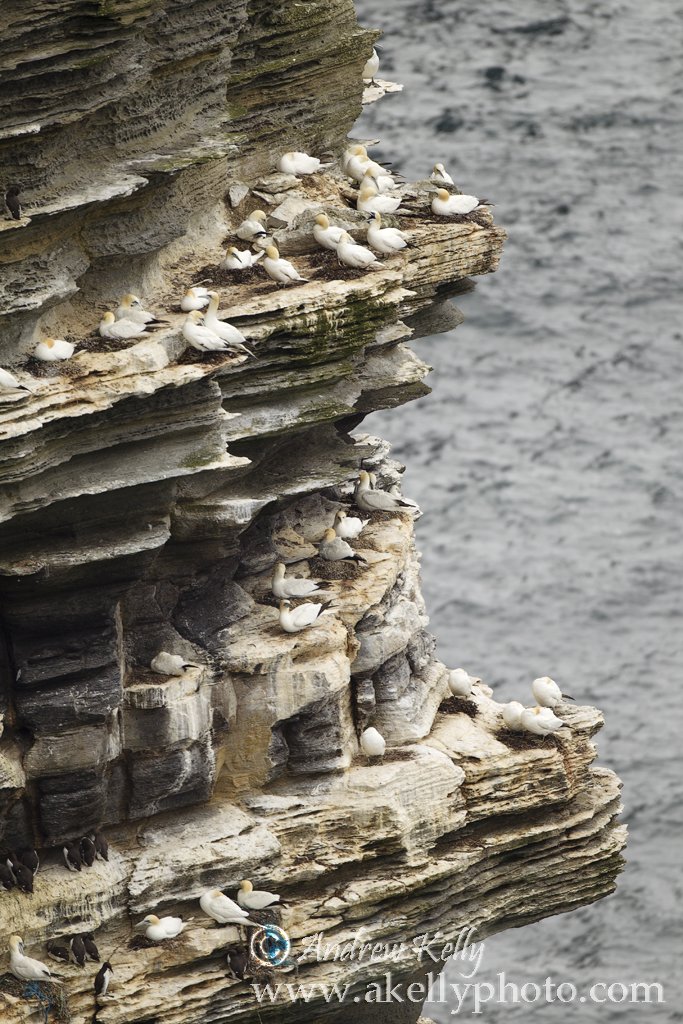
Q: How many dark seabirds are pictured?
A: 12